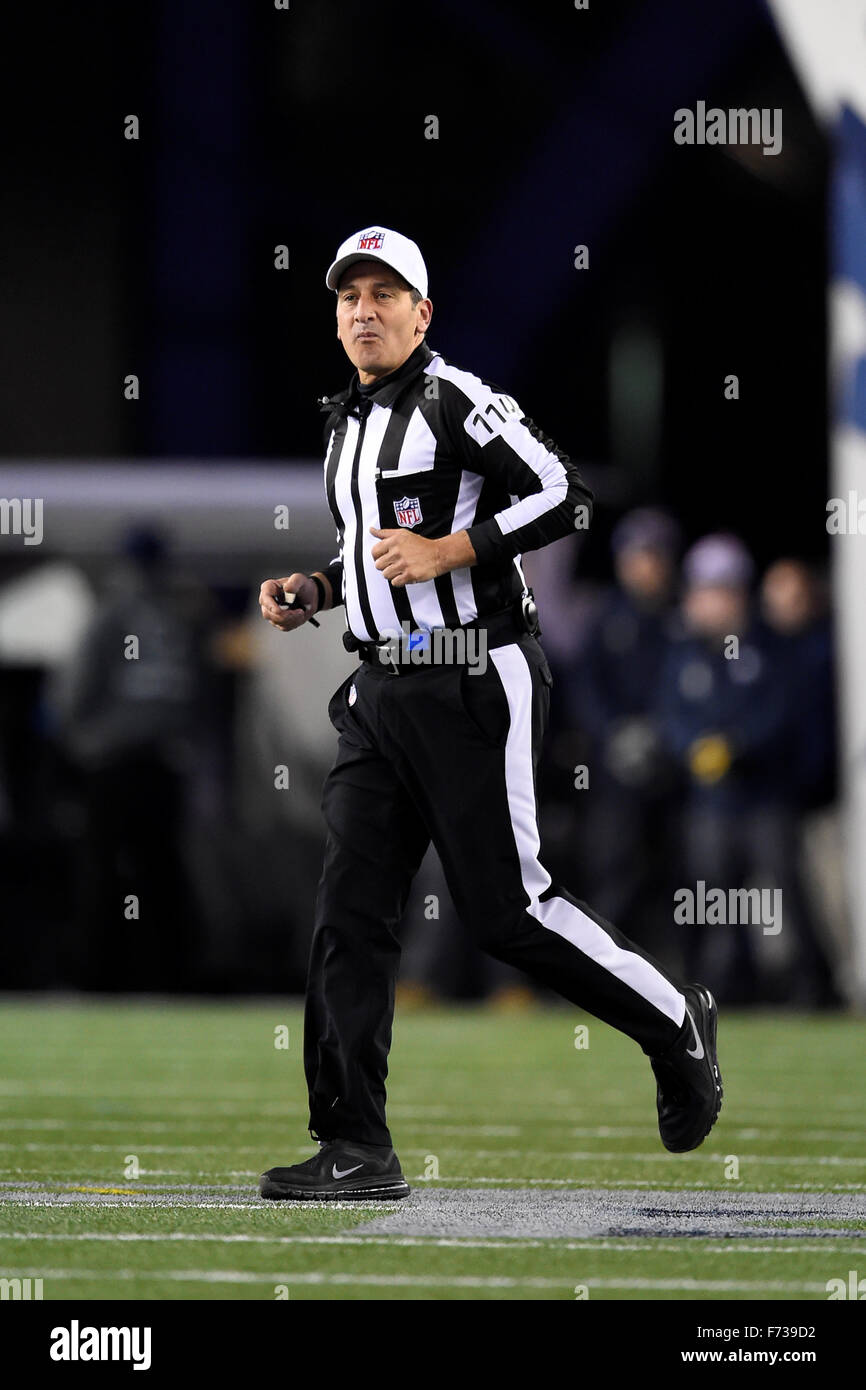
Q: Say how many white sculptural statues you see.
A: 0